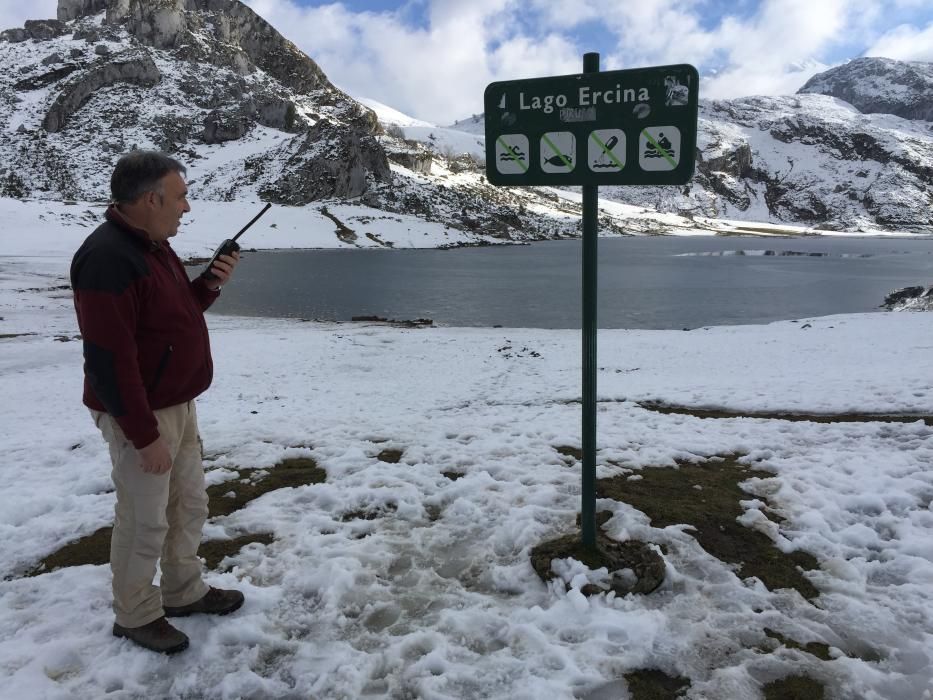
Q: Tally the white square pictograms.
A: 4